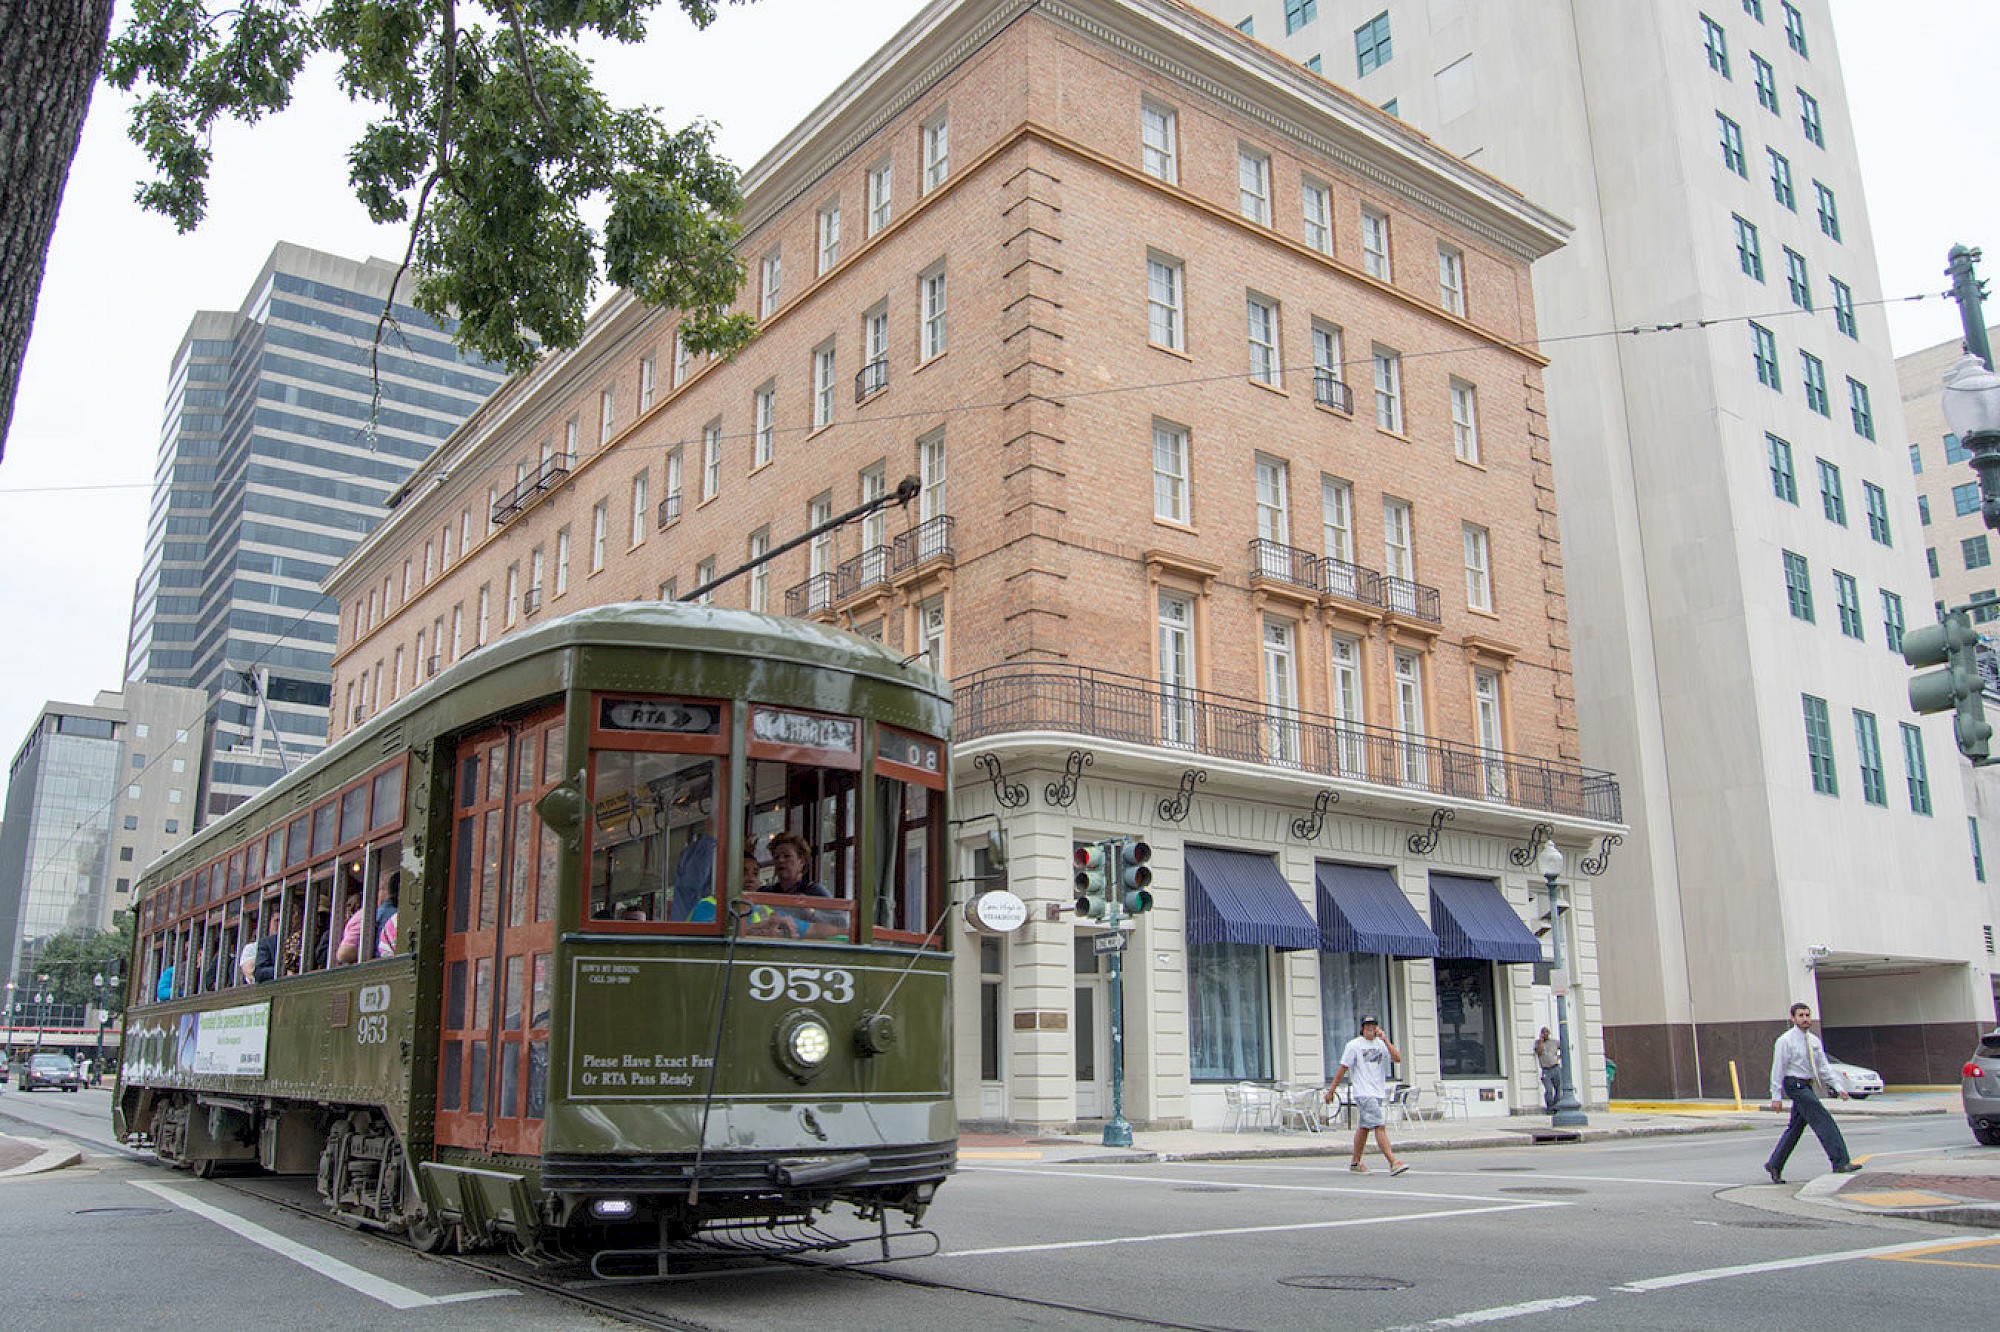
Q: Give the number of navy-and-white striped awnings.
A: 3